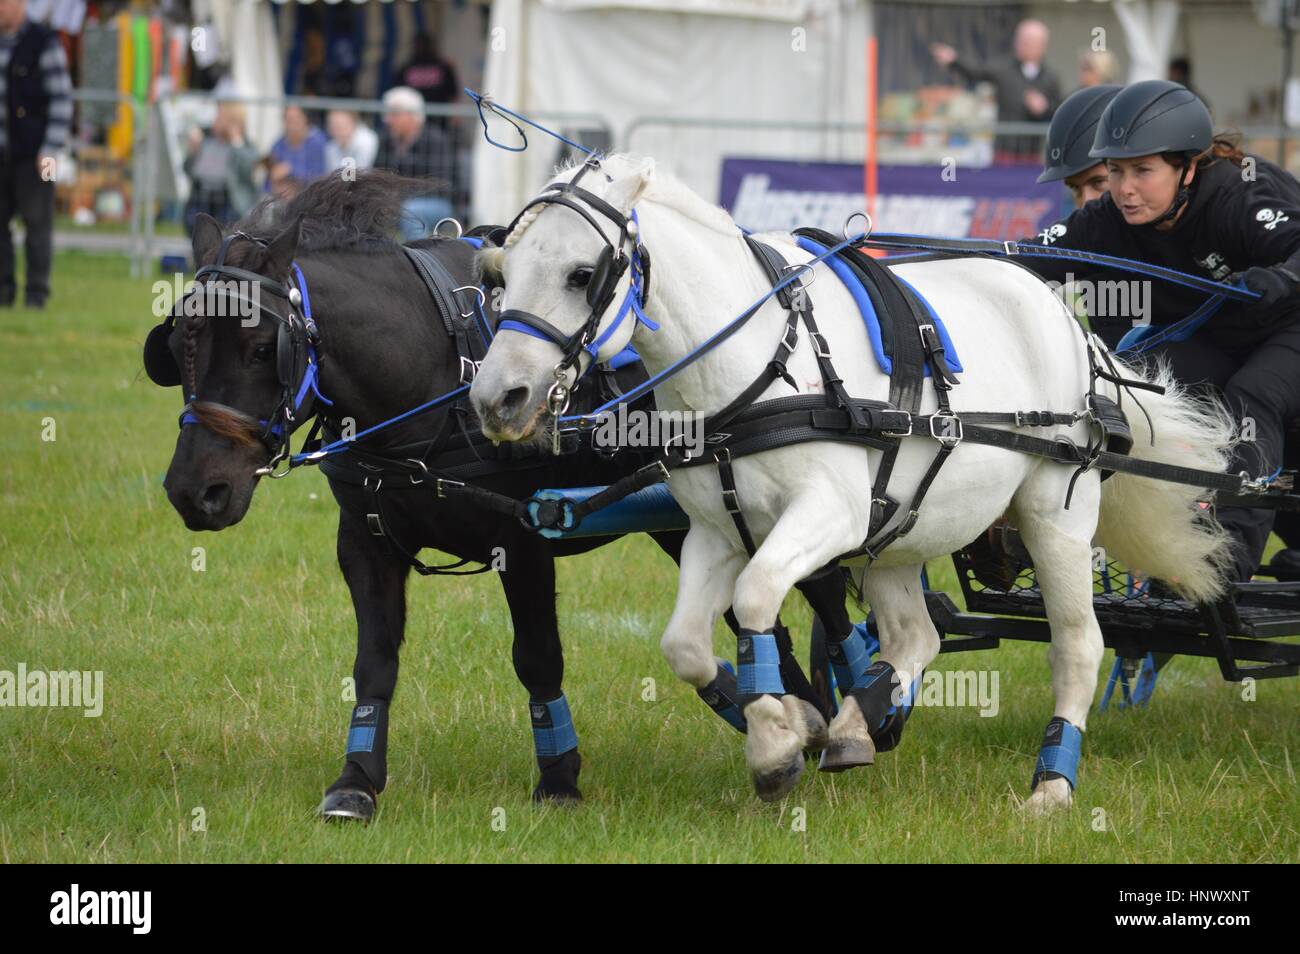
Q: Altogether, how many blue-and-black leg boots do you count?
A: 7